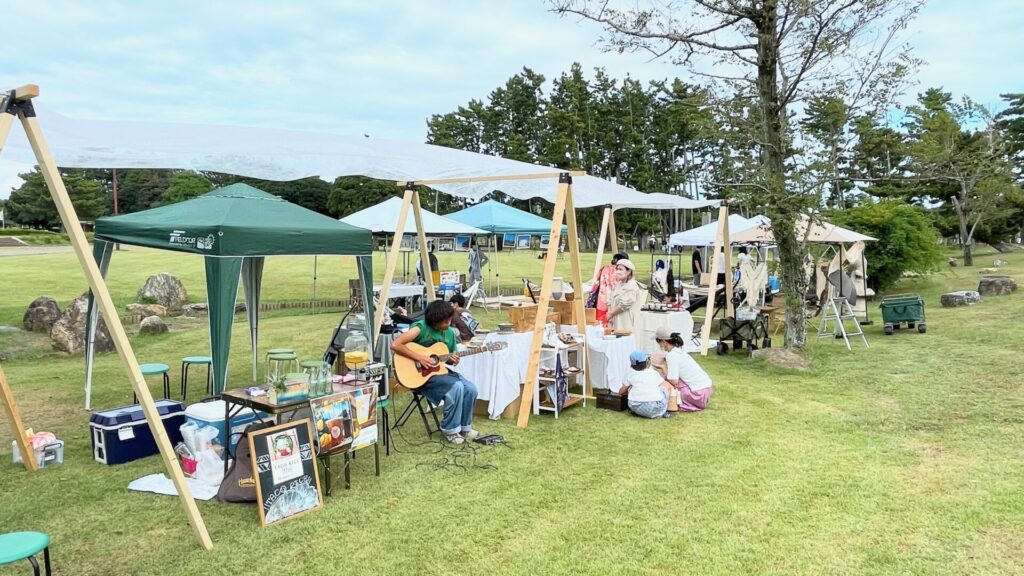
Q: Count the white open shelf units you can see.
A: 1